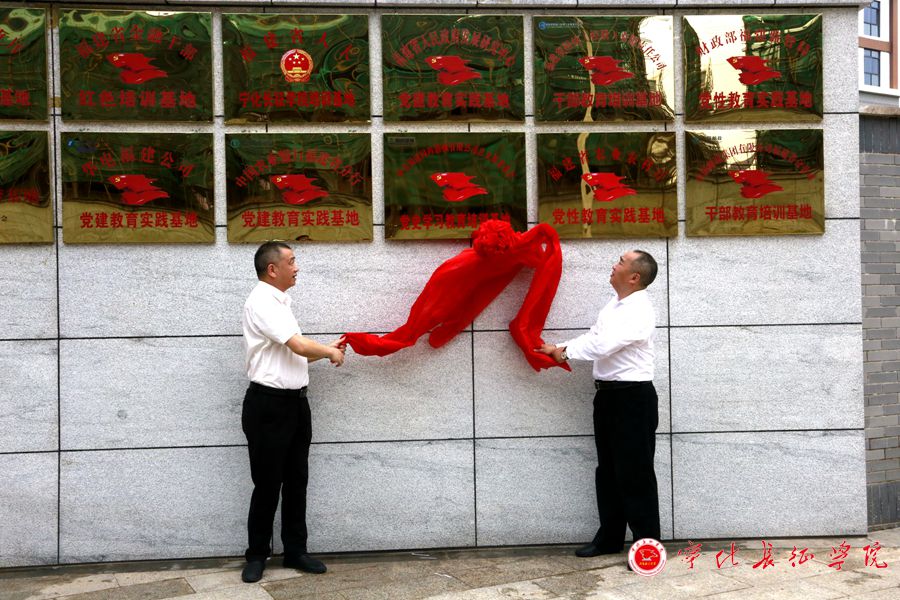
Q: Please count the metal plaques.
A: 12